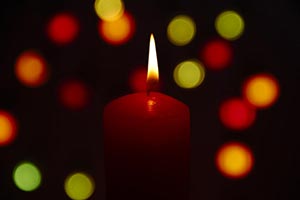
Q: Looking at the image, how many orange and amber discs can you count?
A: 5